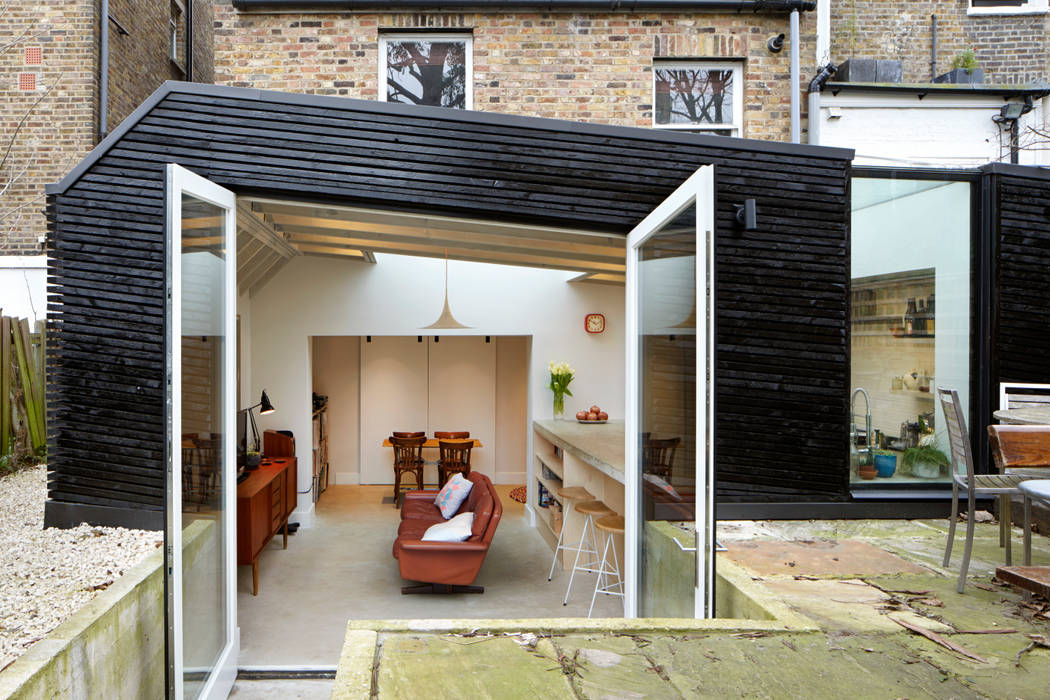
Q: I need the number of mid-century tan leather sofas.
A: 1